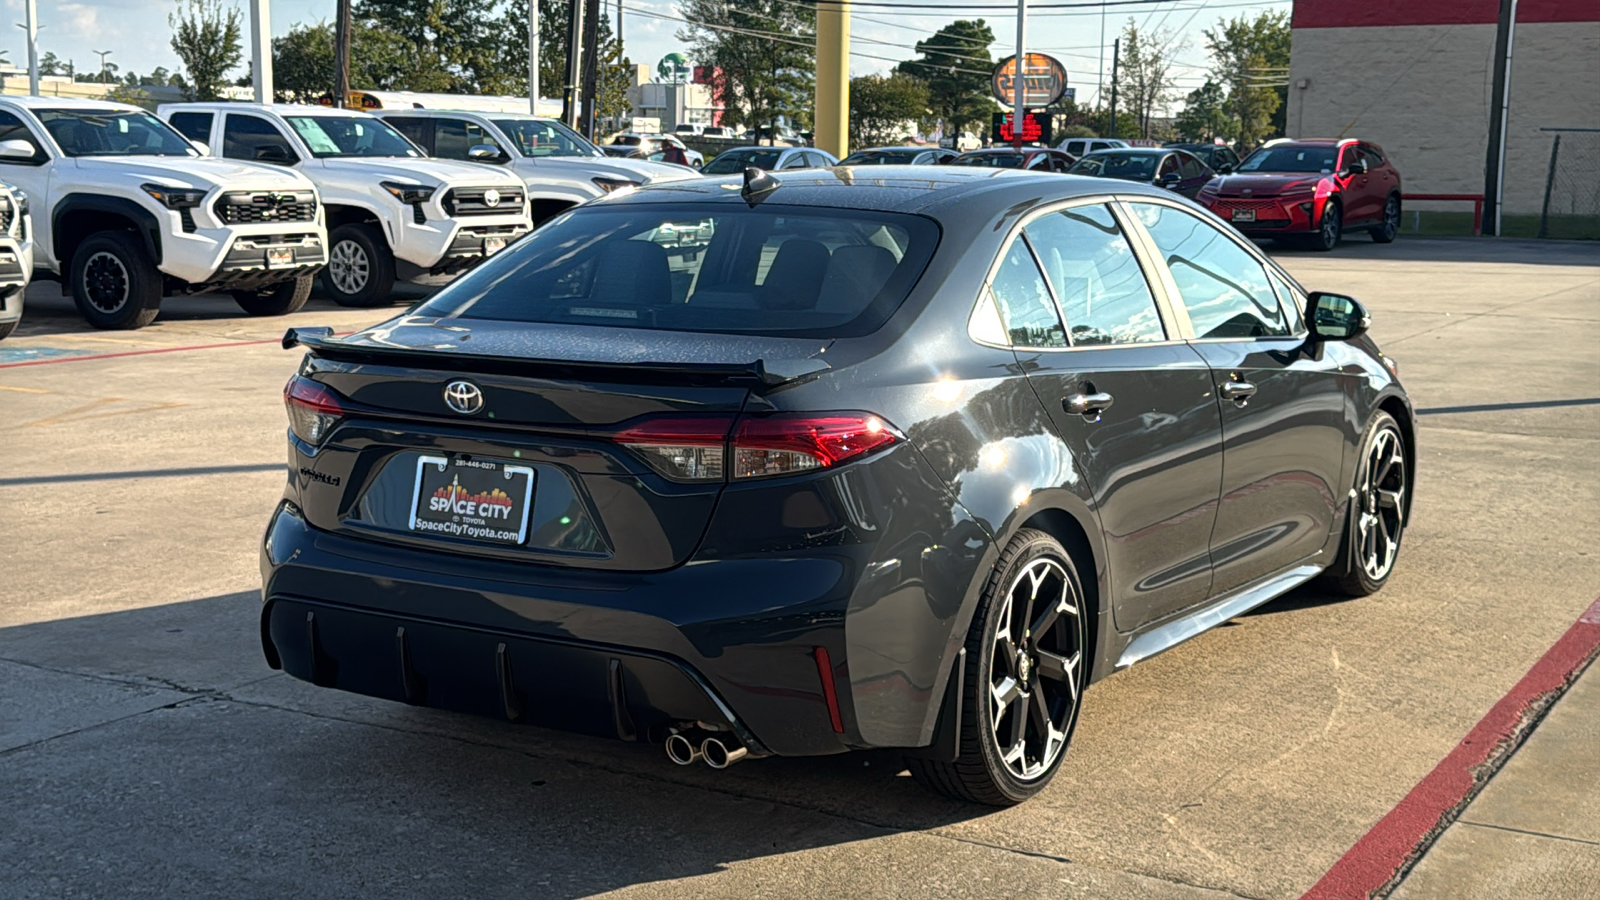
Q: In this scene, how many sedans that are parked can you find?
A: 5